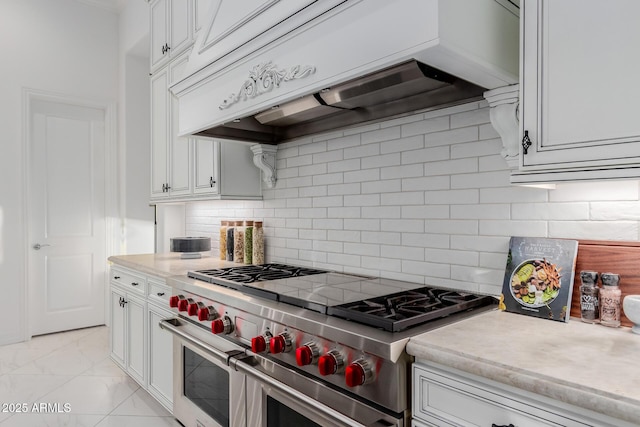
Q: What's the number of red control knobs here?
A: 10